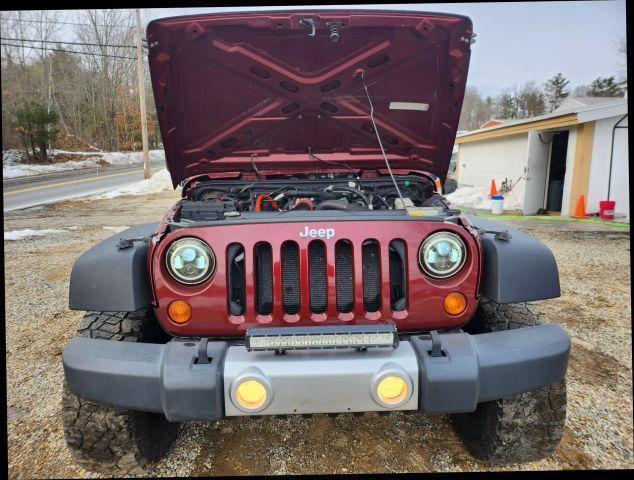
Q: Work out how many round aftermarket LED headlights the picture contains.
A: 2